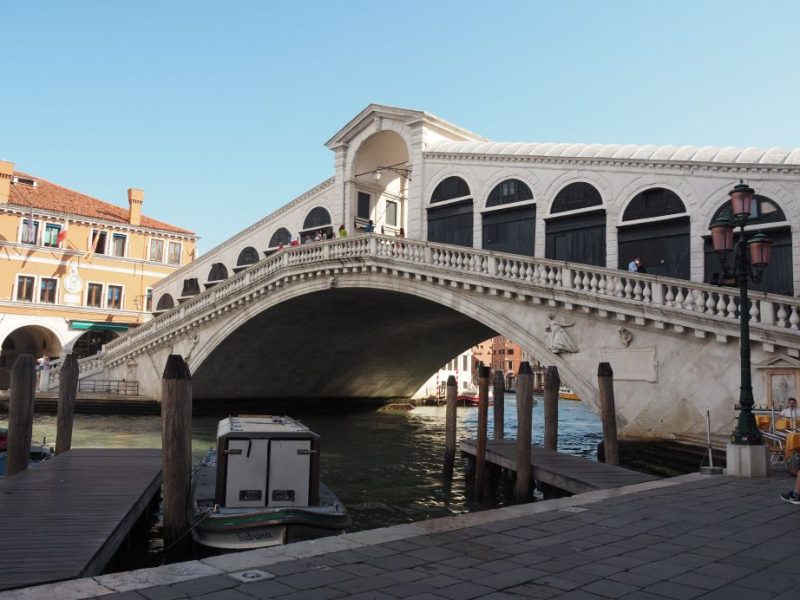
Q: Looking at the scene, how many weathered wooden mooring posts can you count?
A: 9